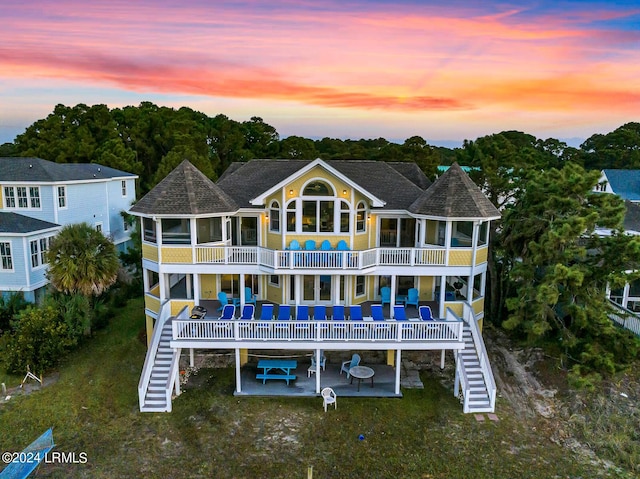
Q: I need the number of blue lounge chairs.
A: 11